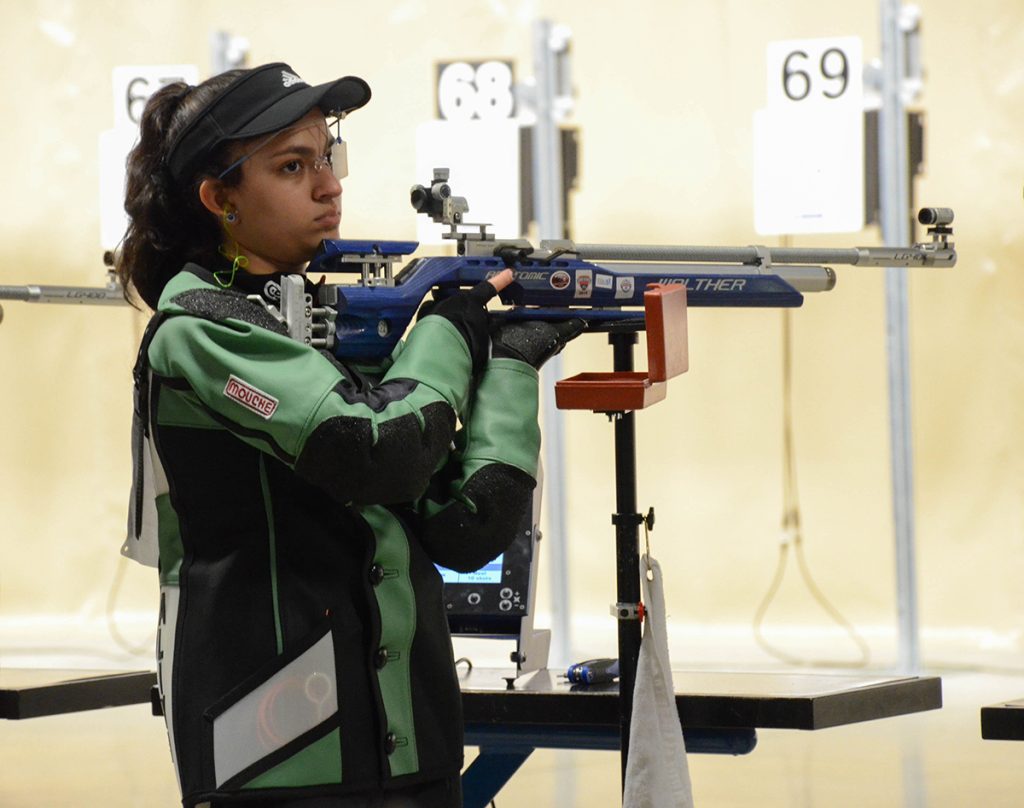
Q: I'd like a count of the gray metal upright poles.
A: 3